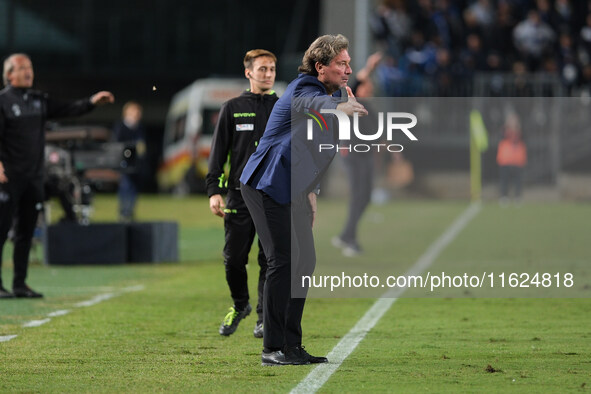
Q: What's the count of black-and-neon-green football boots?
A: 2